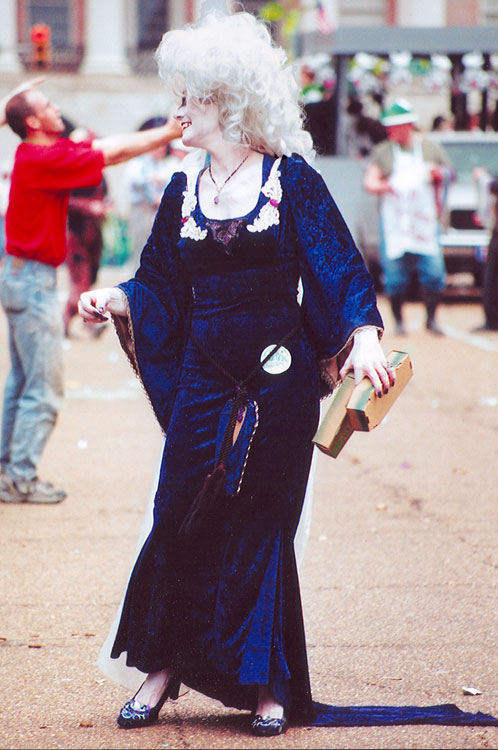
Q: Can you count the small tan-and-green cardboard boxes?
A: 2